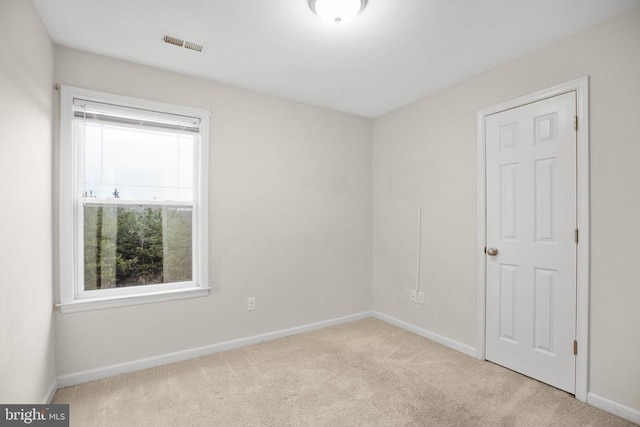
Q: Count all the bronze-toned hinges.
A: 3